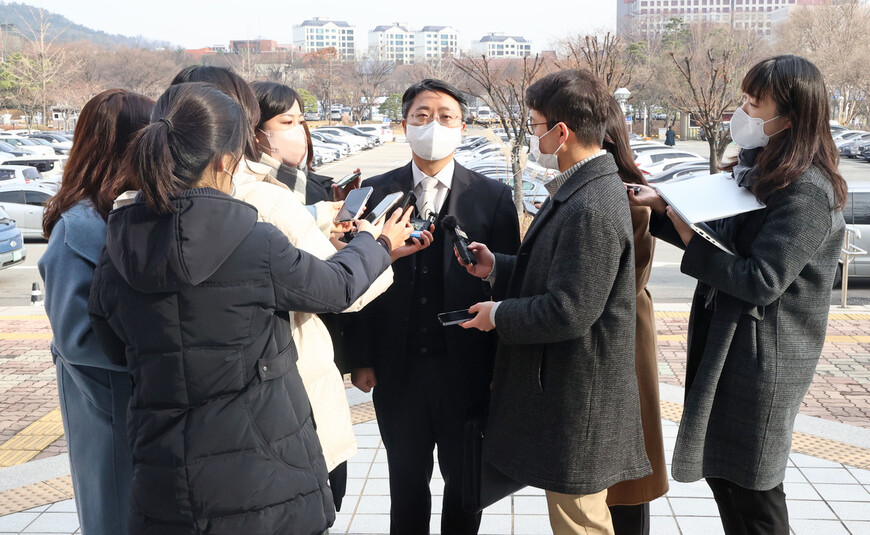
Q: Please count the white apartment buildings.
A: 4